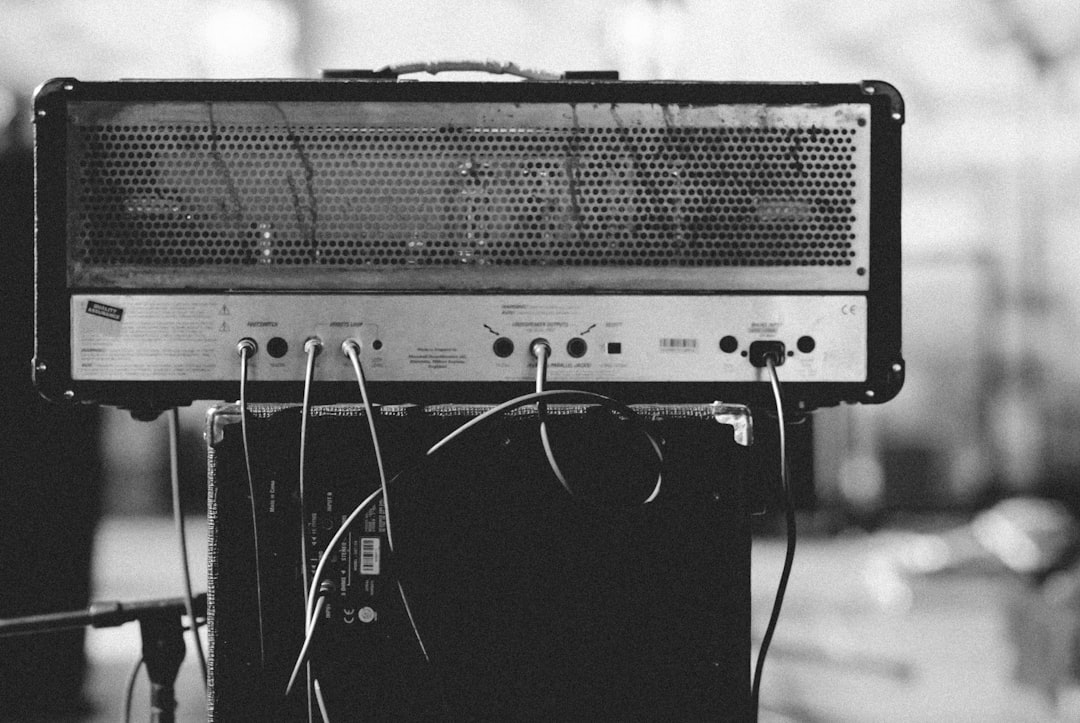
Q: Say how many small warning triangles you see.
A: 2